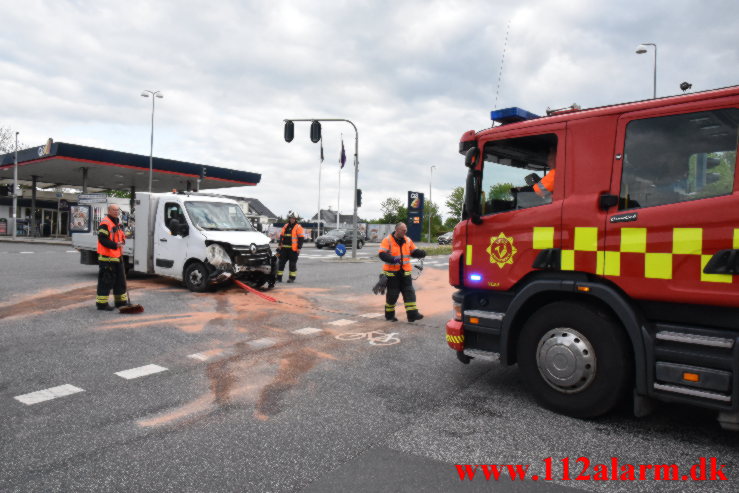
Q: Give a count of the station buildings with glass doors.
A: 1